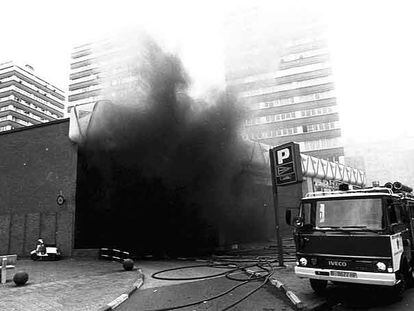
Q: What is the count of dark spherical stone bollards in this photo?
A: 2